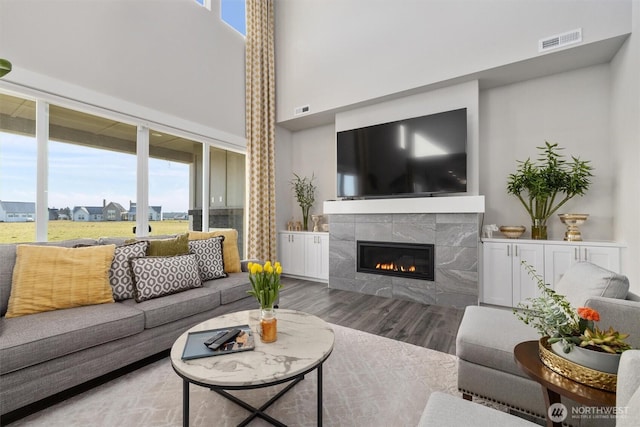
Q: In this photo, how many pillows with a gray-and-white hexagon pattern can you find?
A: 3